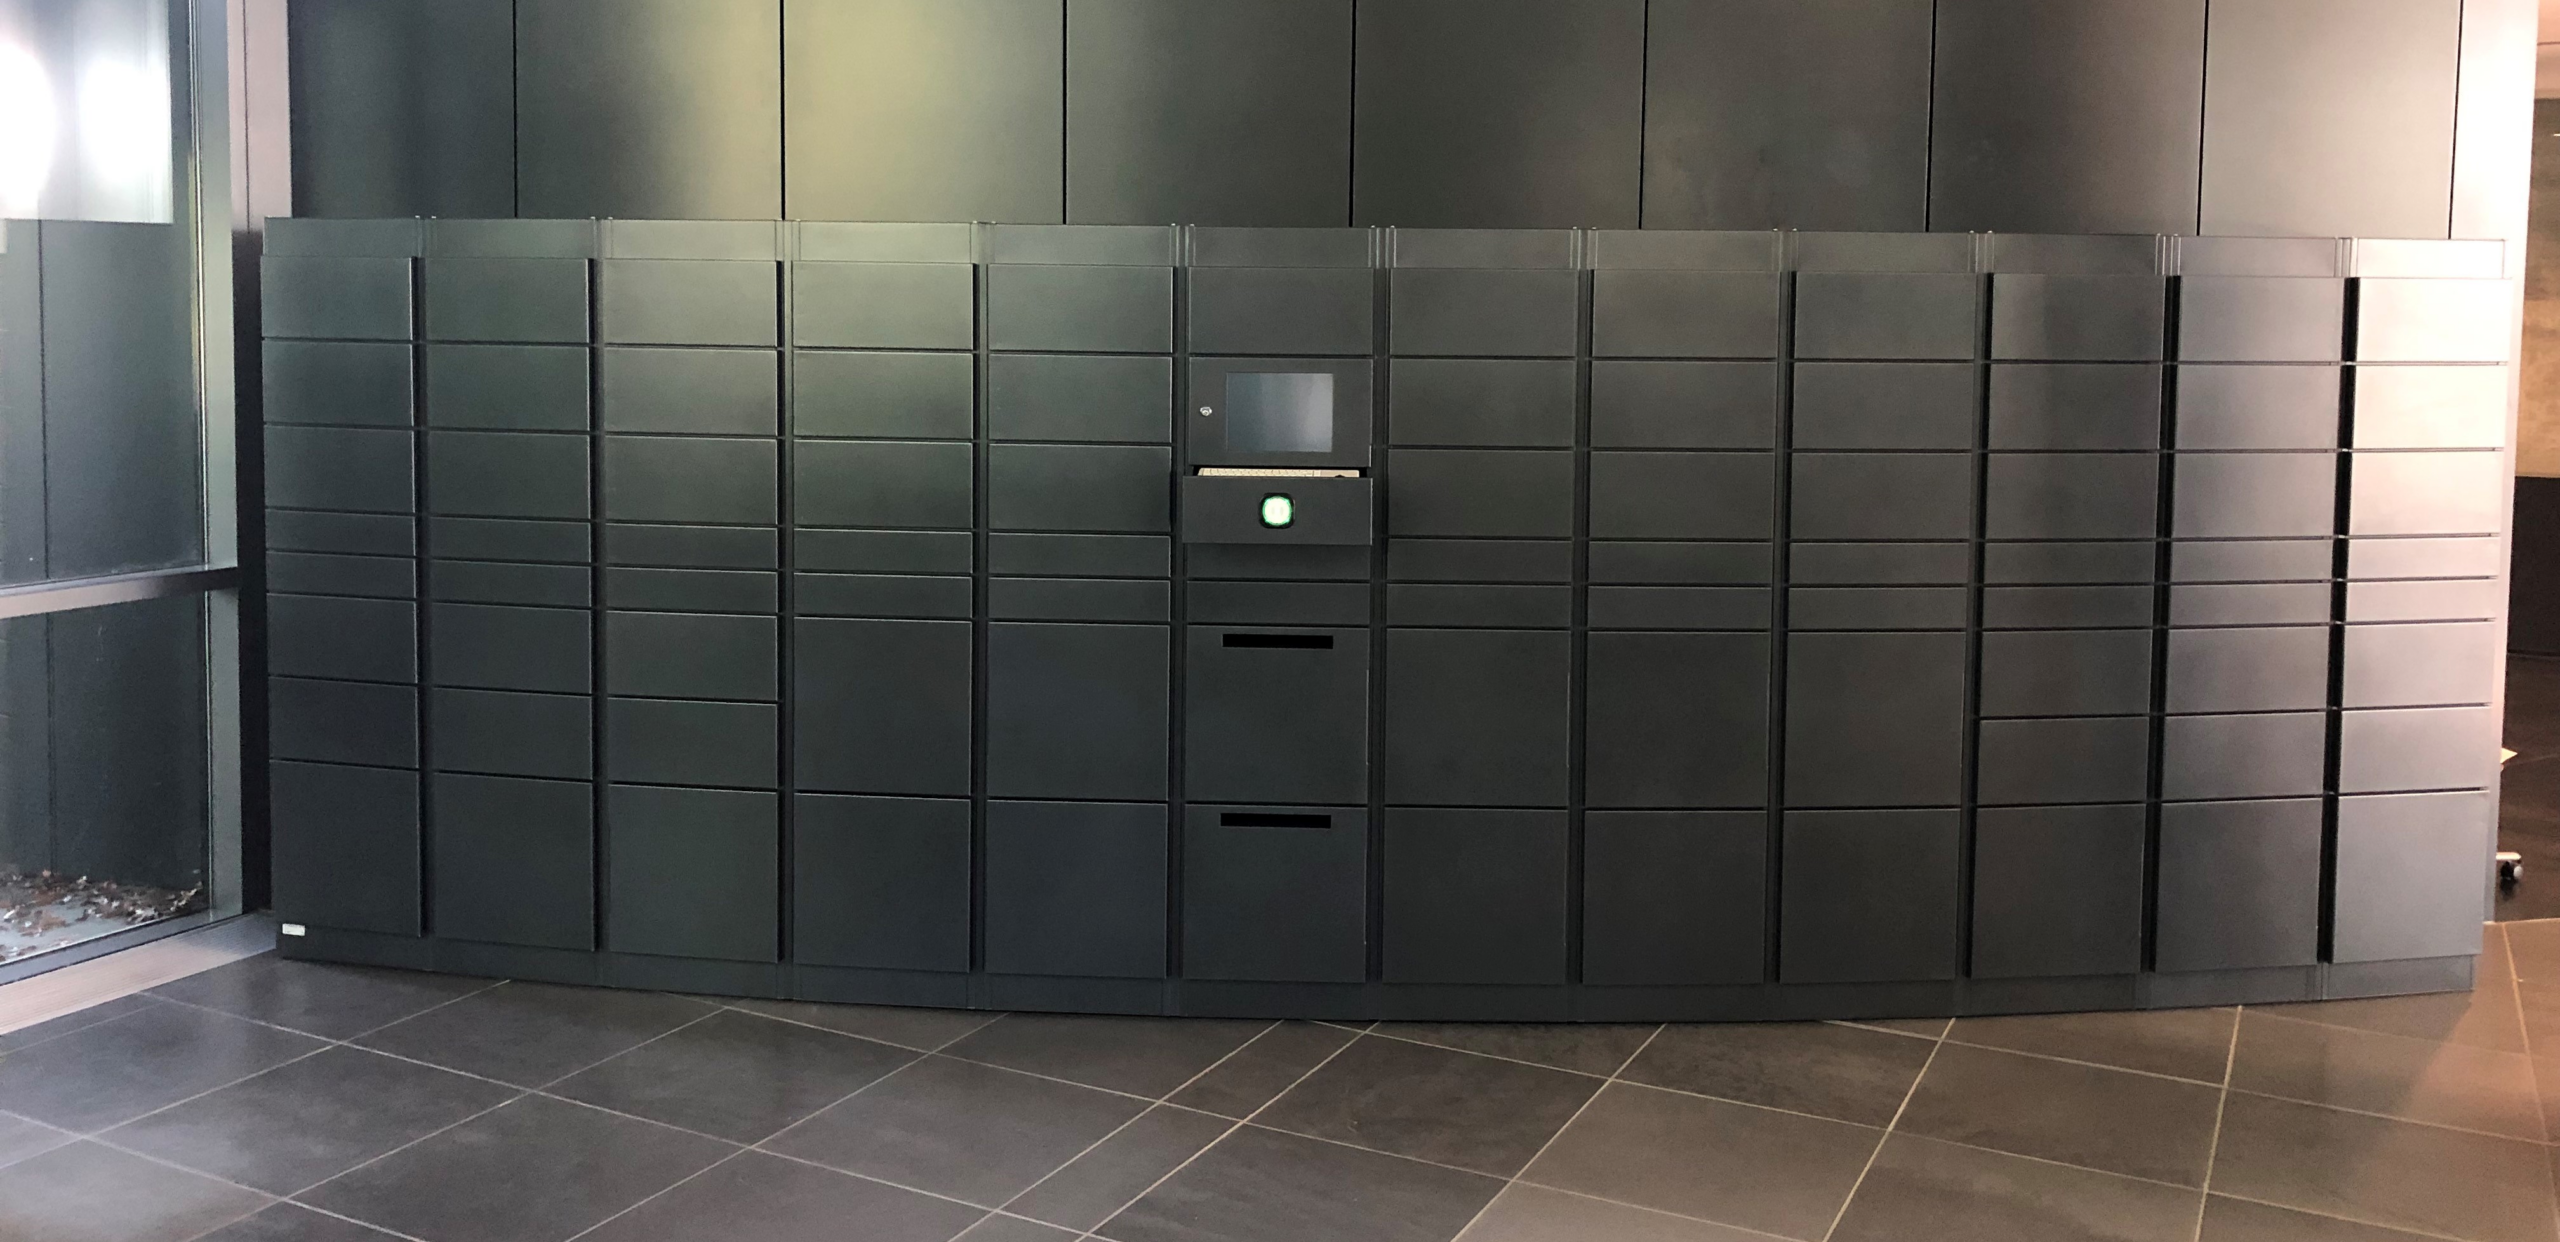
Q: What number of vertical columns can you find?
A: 12